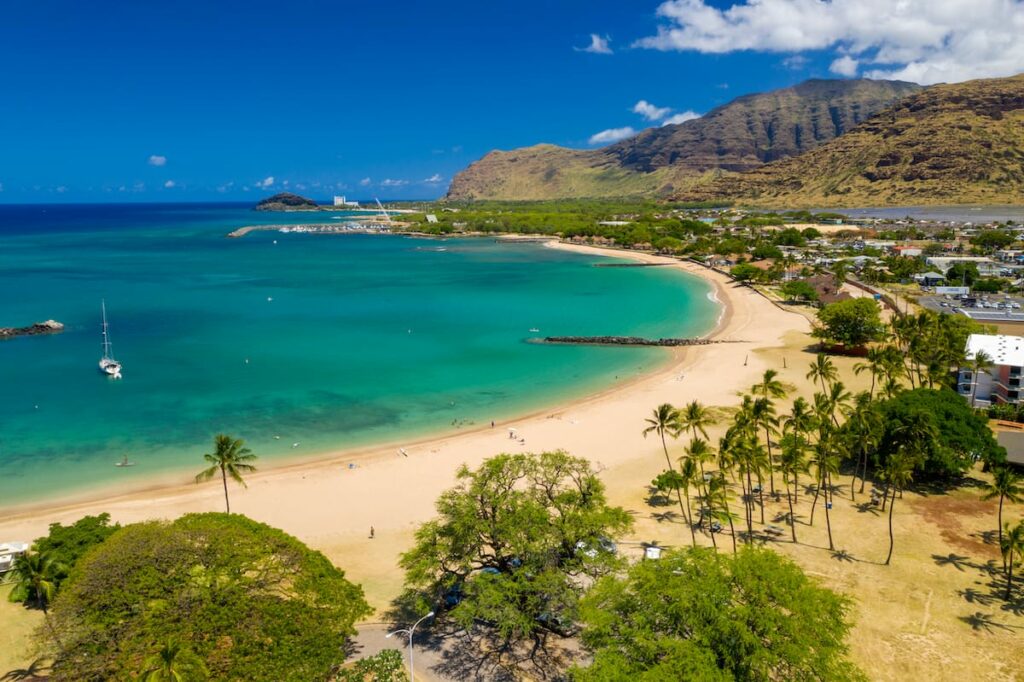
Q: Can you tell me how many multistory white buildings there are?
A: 2